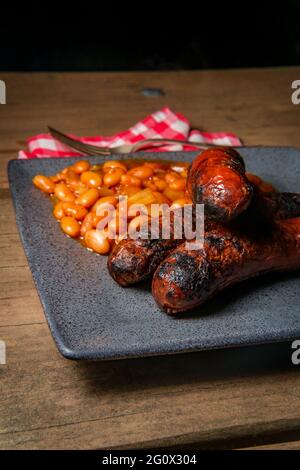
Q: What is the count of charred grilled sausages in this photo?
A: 3